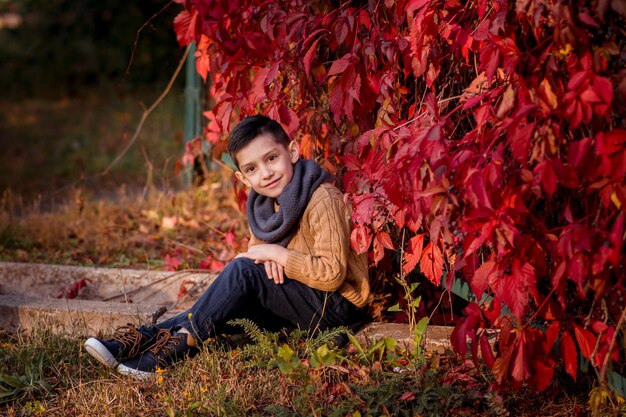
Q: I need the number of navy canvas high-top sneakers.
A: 2